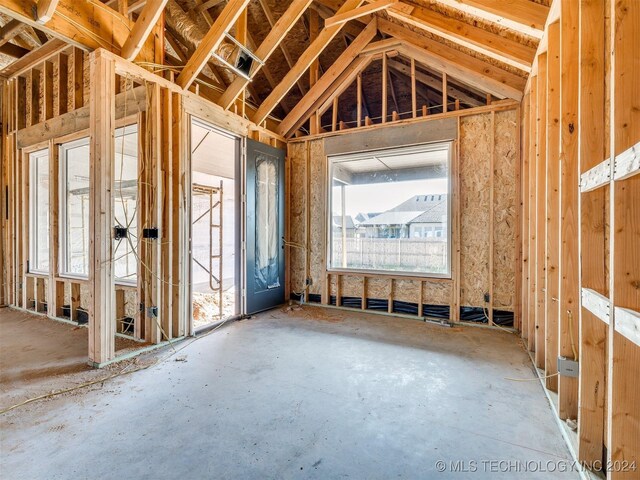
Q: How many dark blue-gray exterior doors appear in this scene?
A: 1